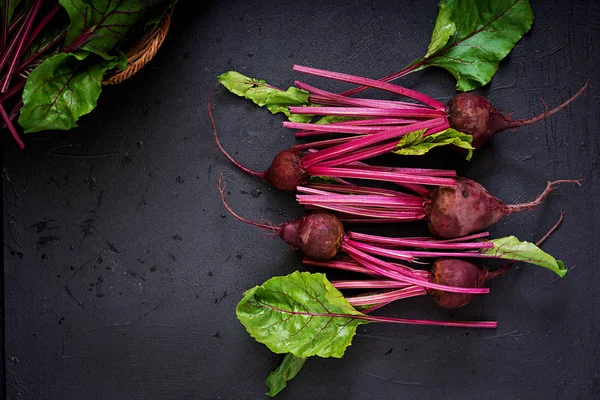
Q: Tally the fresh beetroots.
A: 5